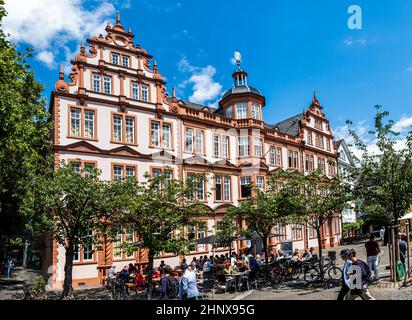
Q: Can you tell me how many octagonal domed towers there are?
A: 1